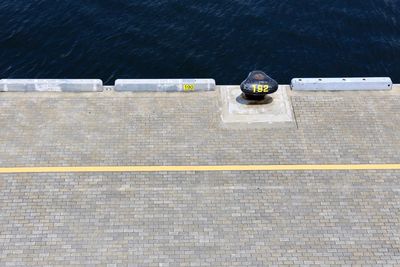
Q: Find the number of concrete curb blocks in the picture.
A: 3